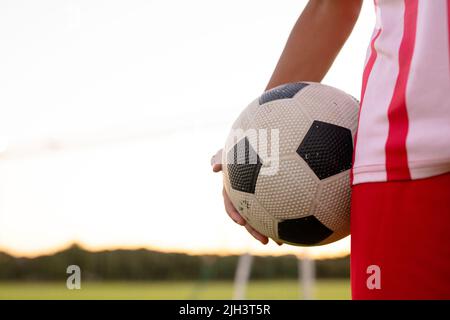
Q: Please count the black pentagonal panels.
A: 4